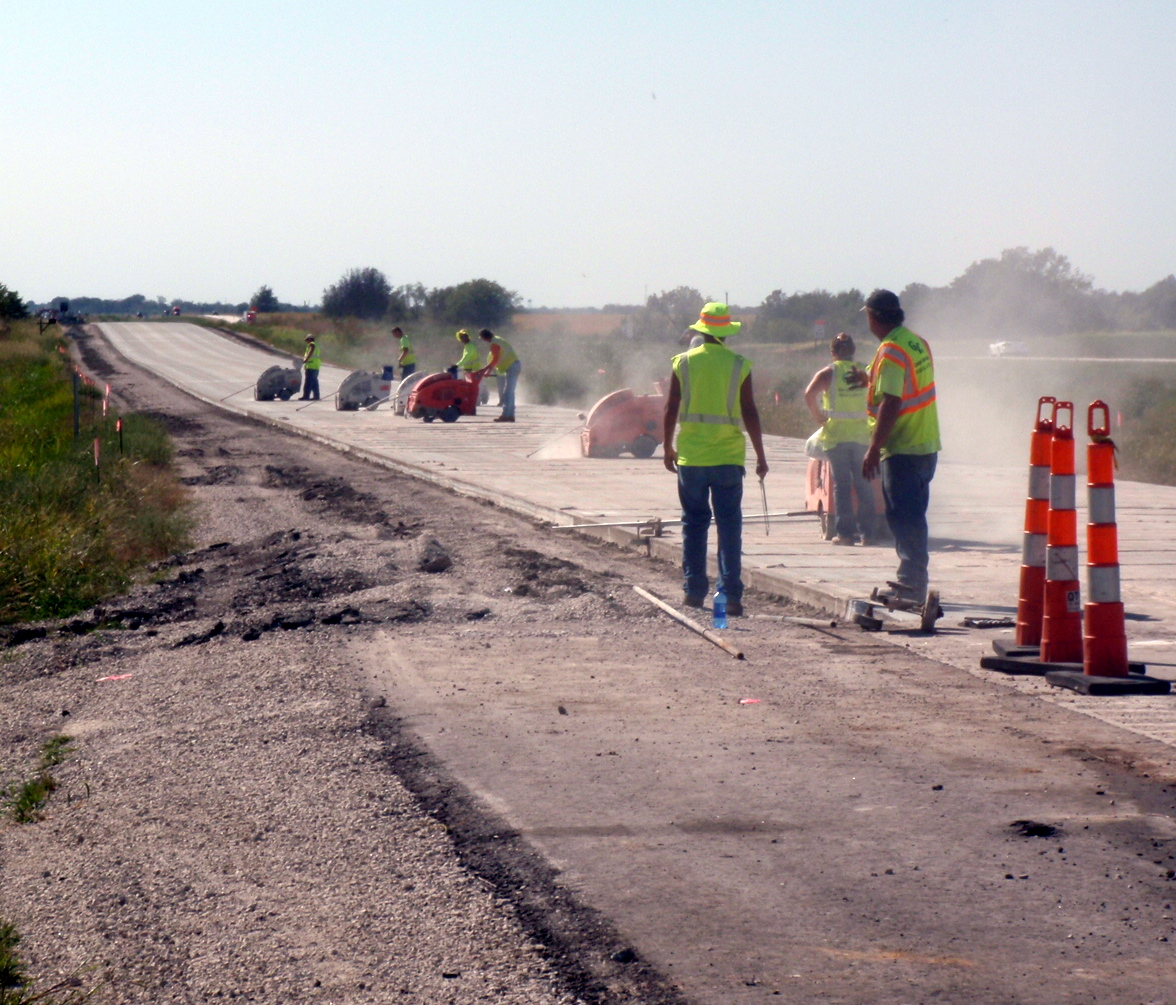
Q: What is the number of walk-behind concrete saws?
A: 6